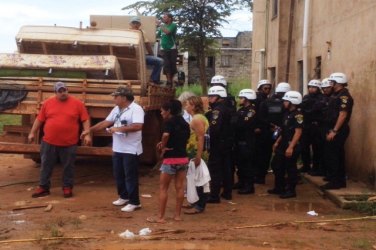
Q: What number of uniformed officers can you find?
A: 9